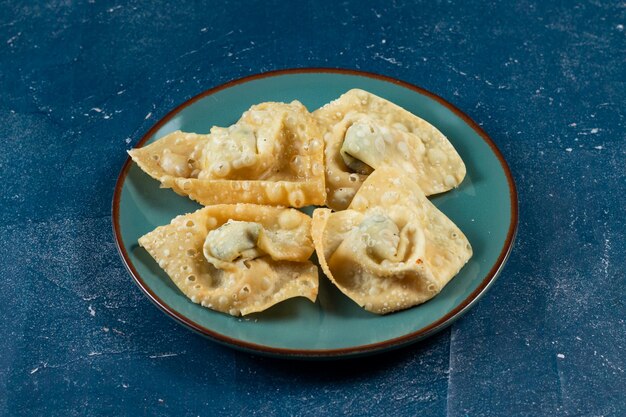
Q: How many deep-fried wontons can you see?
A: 4